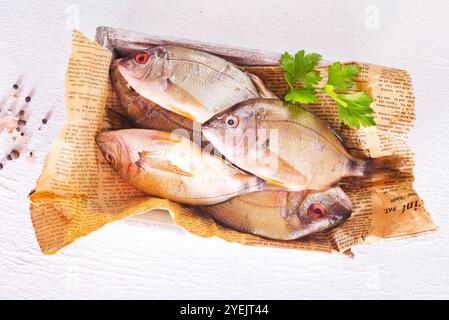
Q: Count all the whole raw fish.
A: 5